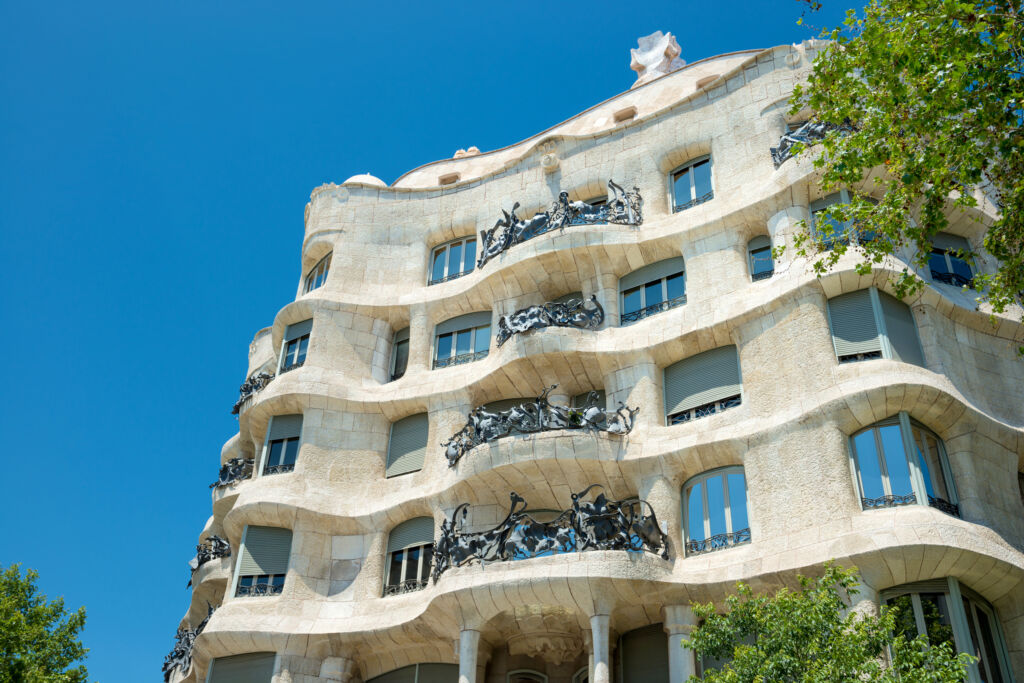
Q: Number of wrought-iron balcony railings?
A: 9